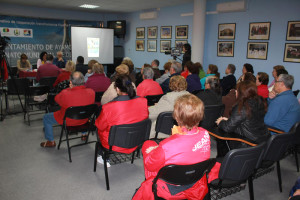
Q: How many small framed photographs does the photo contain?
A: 14